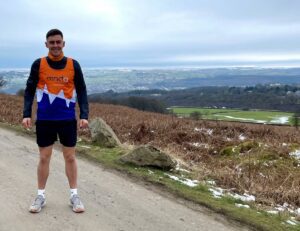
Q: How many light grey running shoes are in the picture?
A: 2